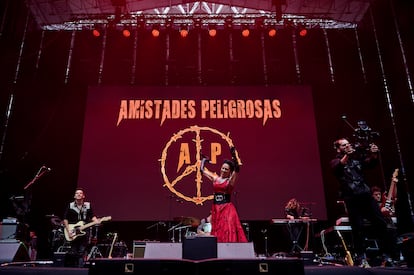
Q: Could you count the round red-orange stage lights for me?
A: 8